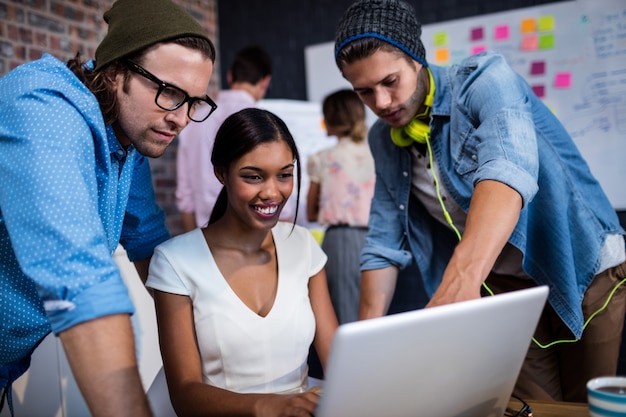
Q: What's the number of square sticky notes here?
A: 12